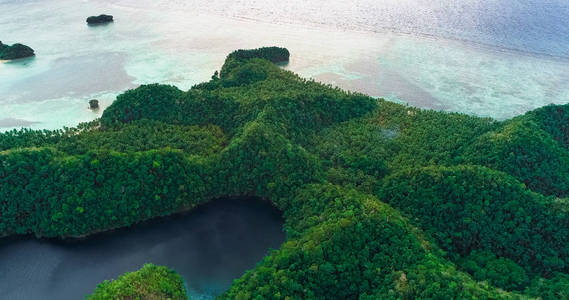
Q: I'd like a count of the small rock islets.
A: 3